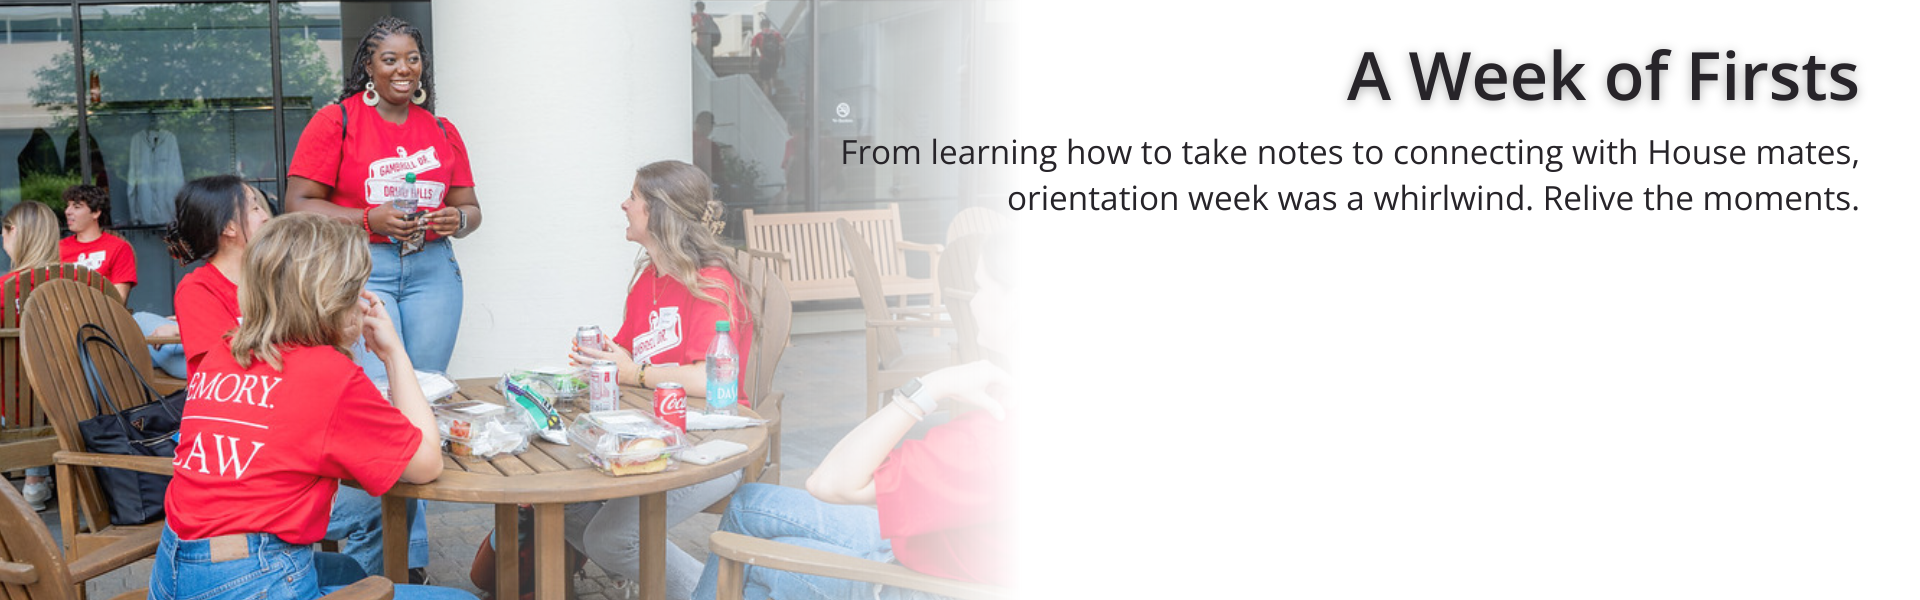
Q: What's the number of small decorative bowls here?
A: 0